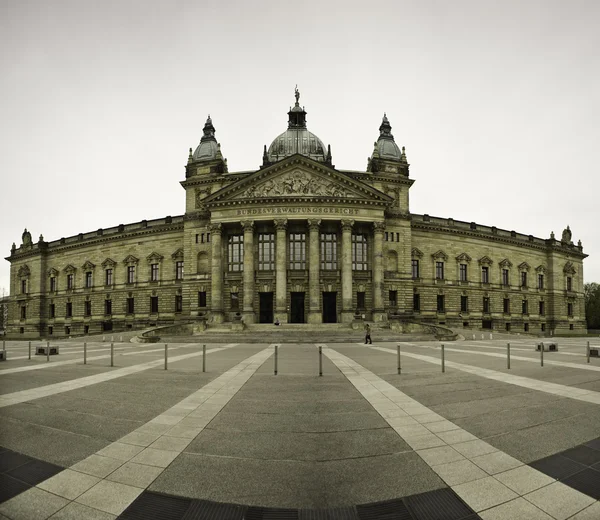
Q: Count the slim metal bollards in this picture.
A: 14